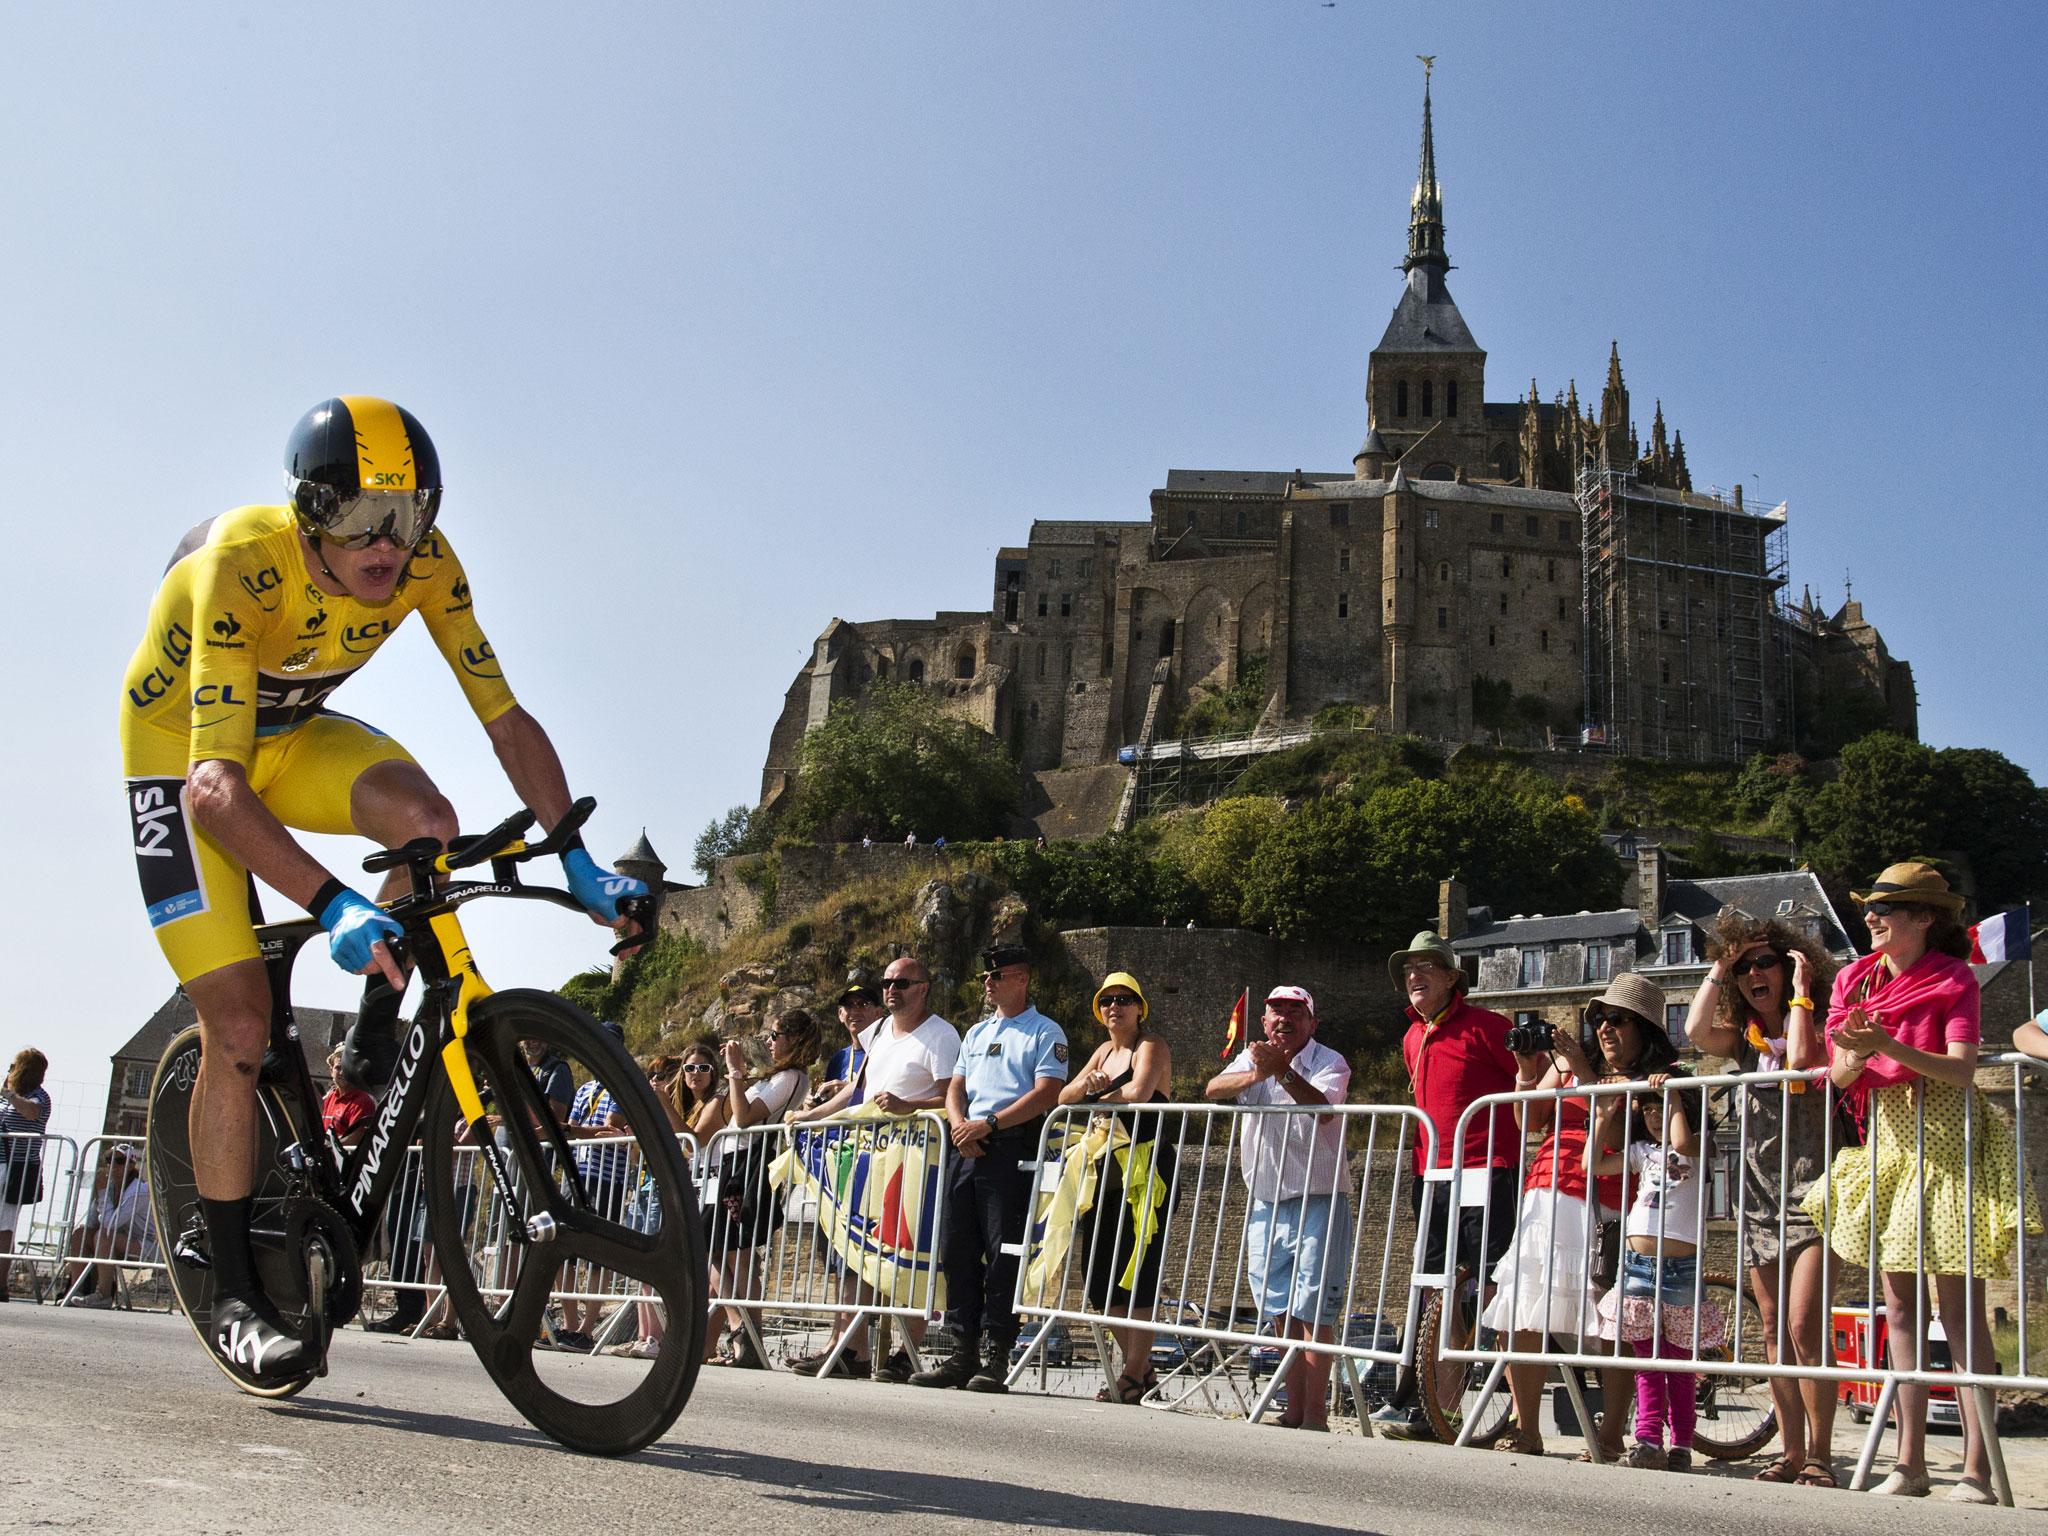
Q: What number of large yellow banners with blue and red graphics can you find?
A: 1